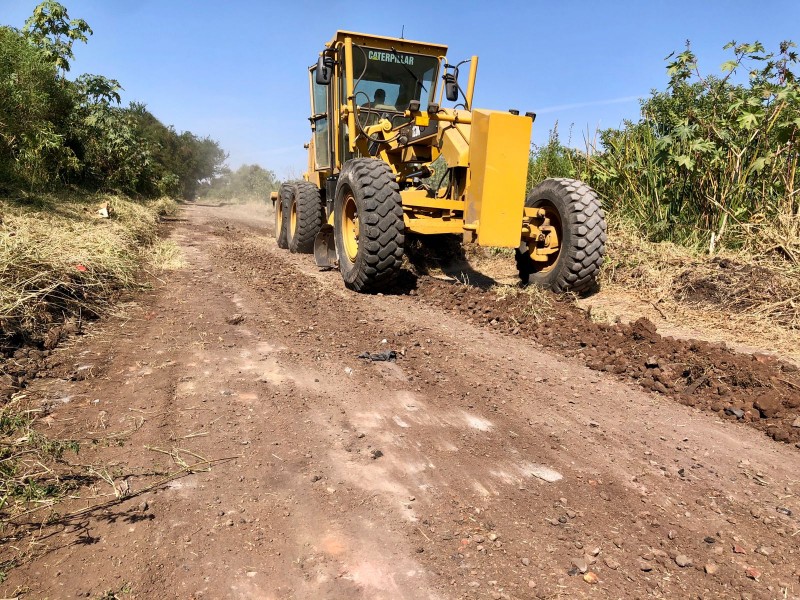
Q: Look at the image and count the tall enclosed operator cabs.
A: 1